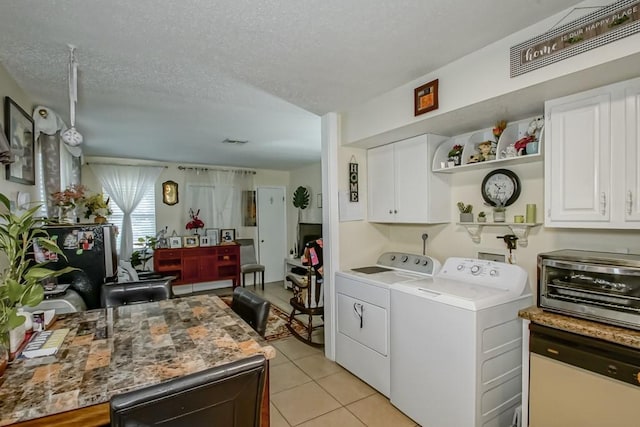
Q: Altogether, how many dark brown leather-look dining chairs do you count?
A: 3